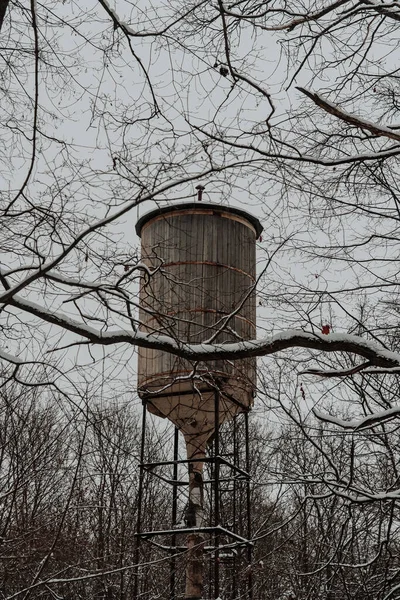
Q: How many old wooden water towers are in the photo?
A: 1